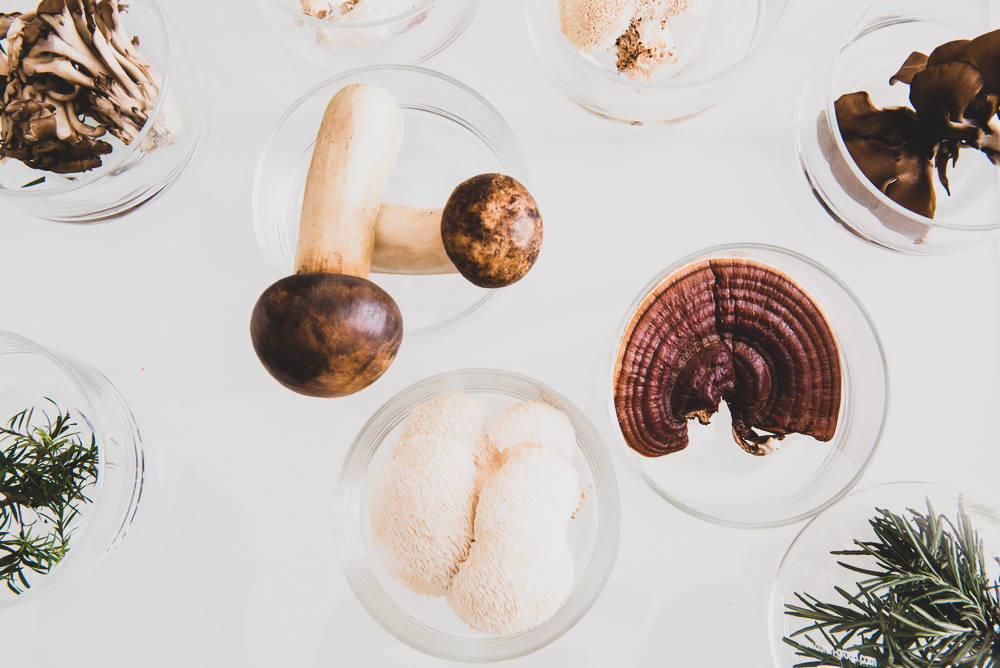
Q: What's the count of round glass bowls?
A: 9